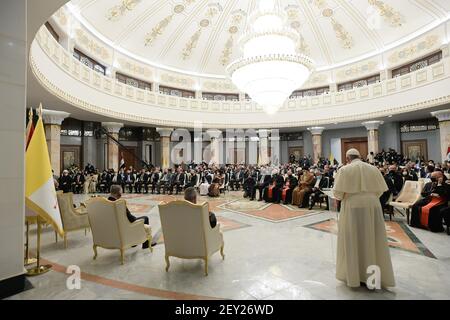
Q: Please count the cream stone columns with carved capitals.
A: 8